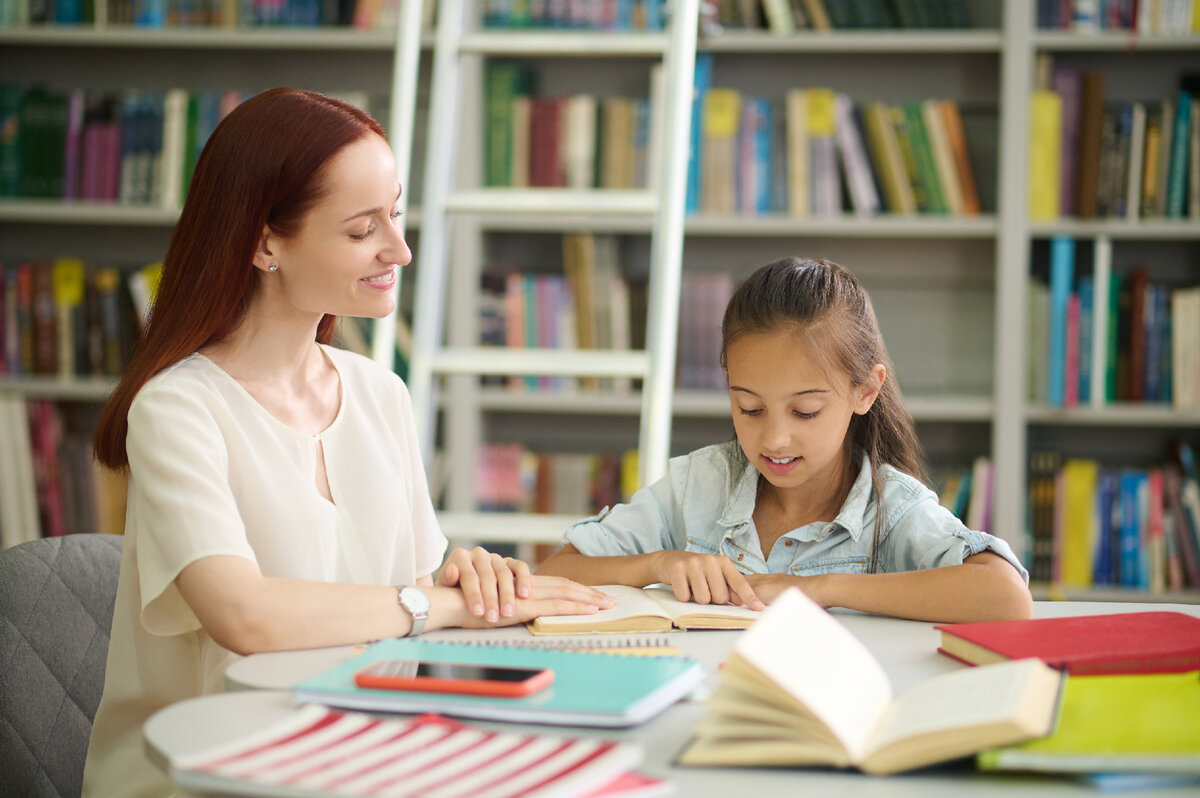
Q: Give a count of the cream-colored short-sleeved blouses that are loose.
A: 1